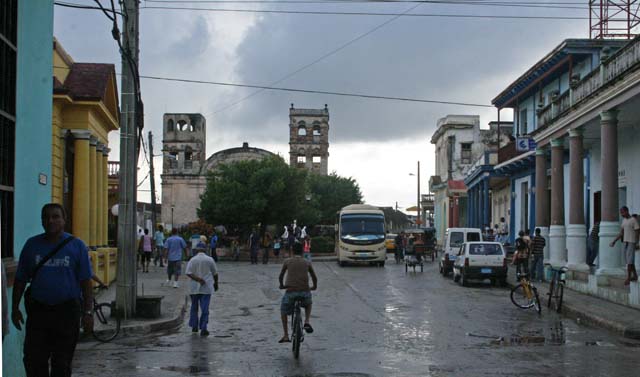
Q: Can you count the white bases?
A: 4